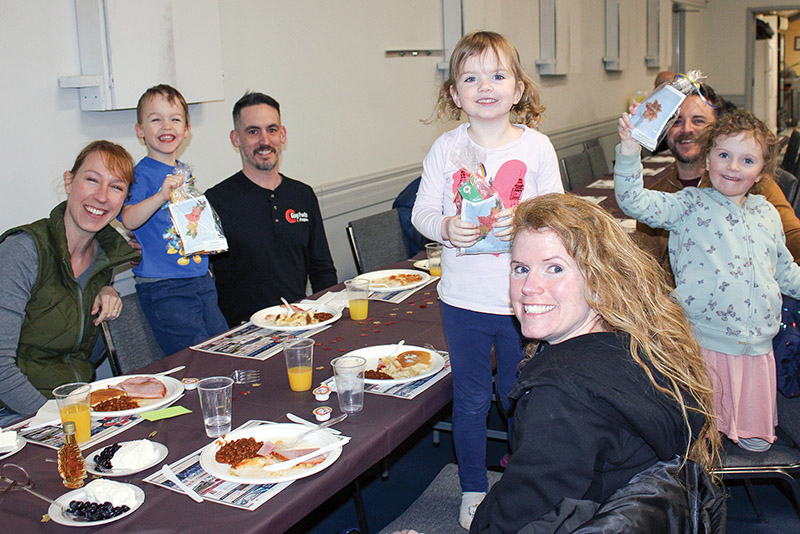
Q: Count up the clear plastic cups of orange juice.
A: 4